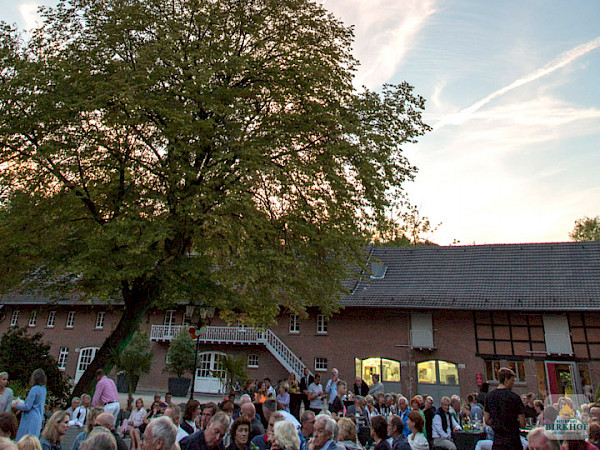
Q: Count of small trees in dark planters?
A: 2